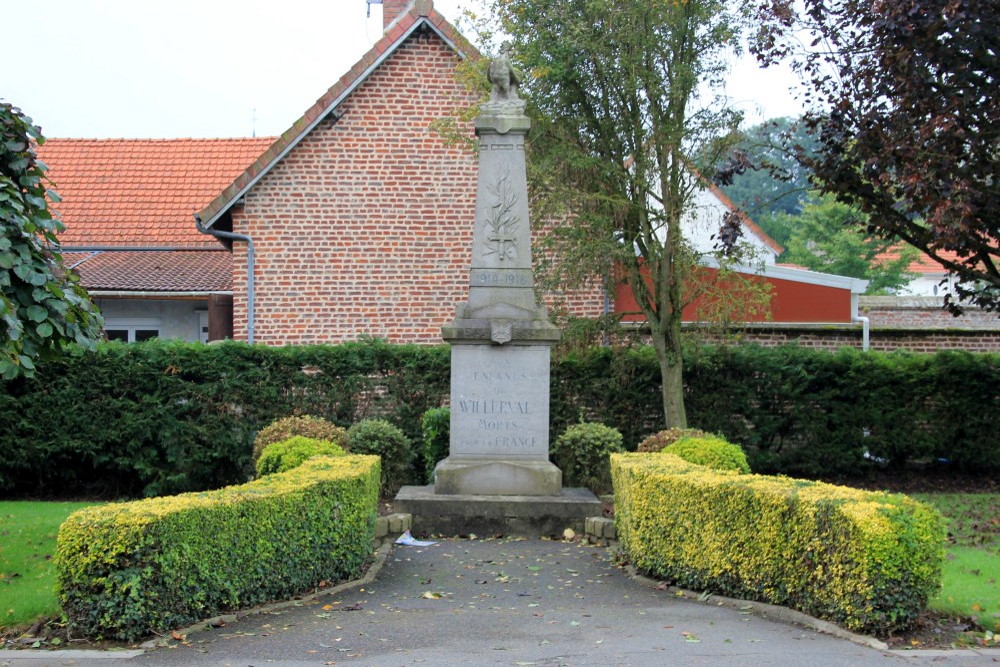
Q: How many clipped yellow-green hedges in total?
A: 2